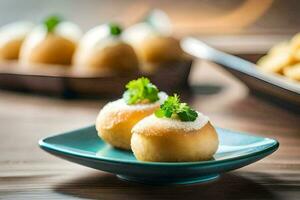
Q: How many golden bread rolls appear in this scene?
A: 6